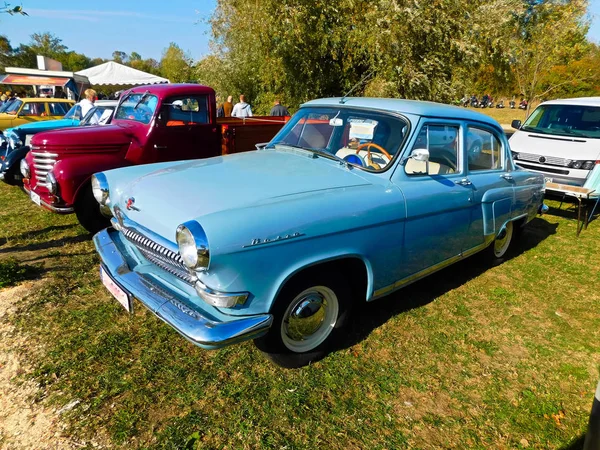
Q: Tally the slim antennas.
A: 1